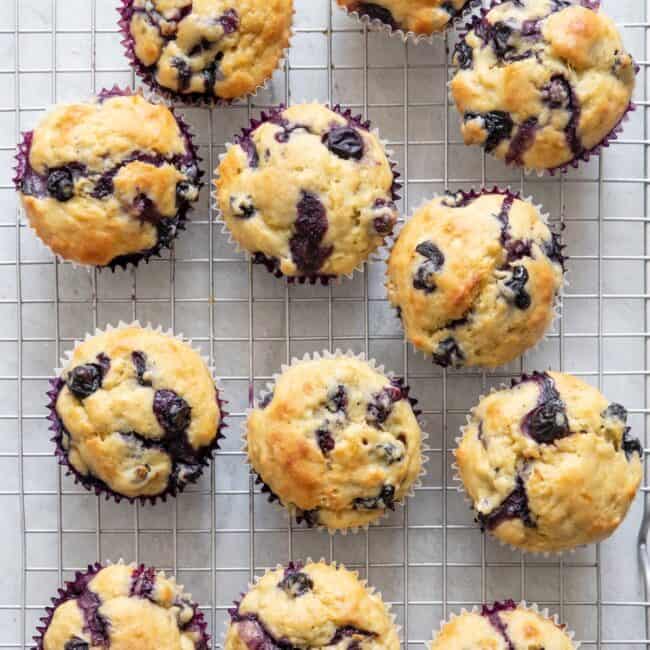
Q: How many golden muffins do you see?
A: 12